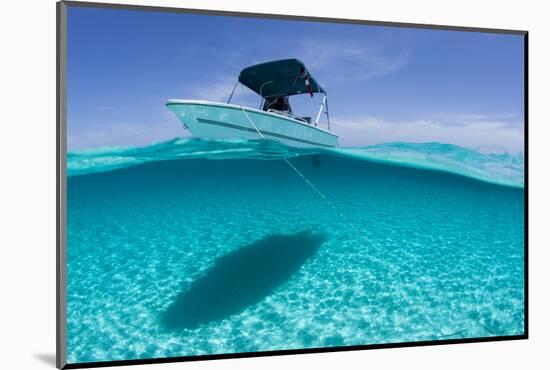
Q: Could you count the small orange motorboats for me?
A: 0